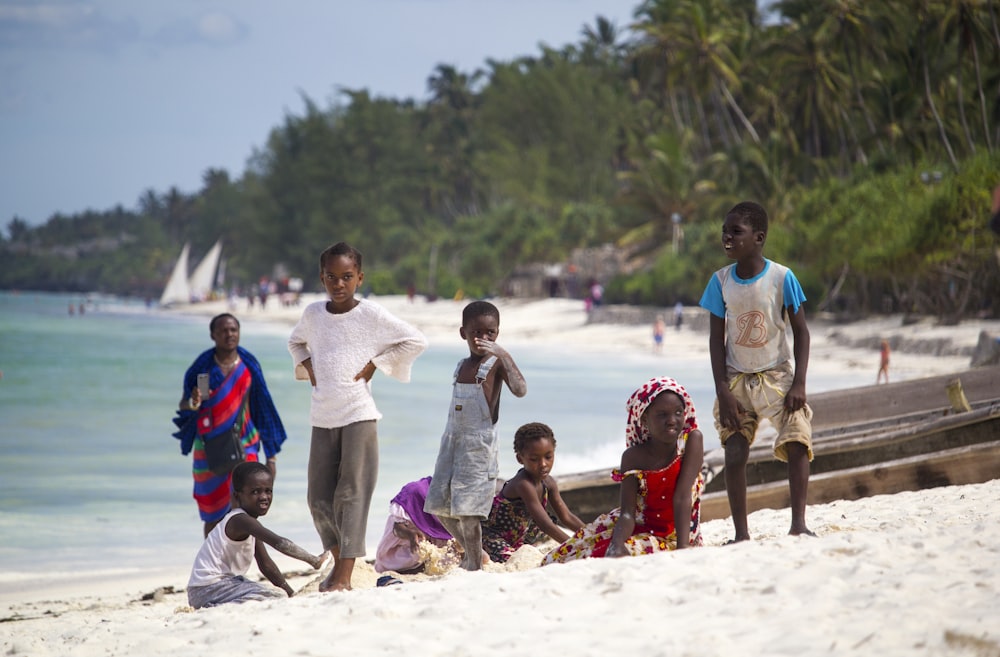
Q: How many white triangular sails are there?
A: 2